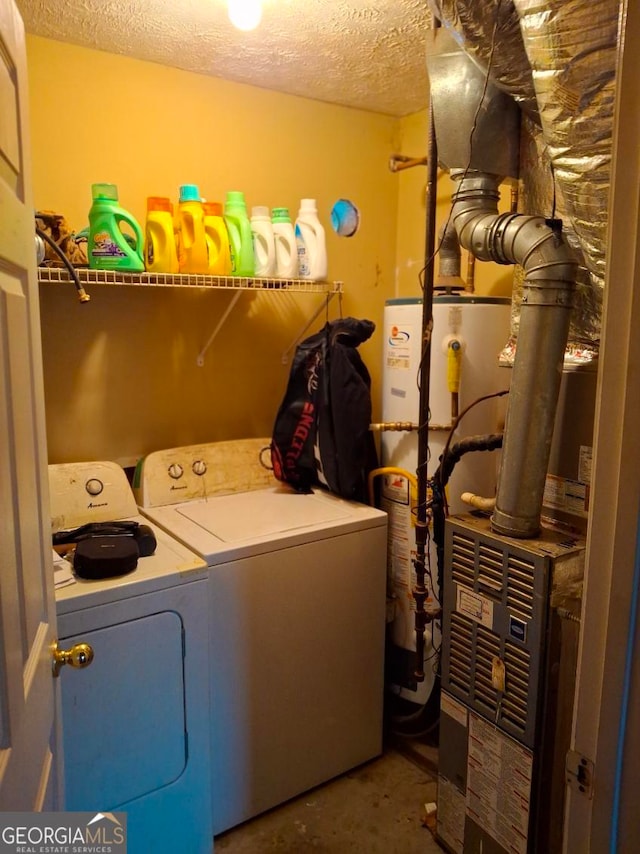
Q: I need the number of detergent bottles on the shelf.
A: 8